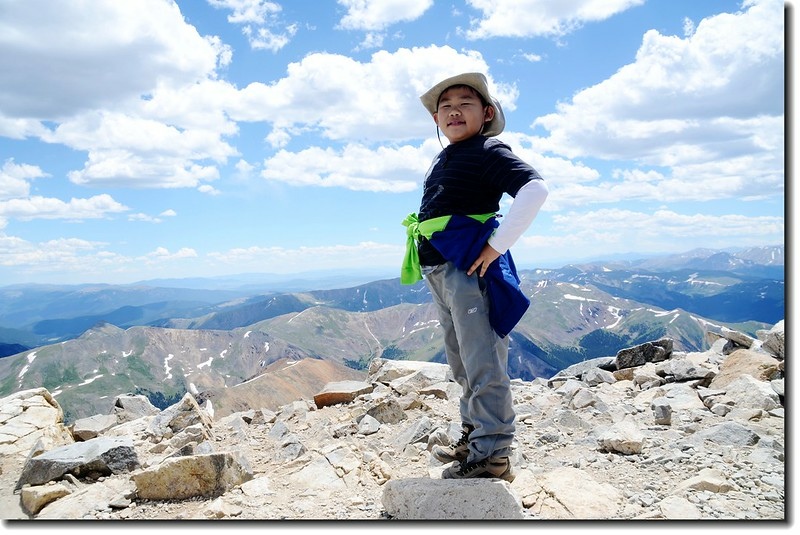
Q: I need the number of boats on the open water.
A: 0